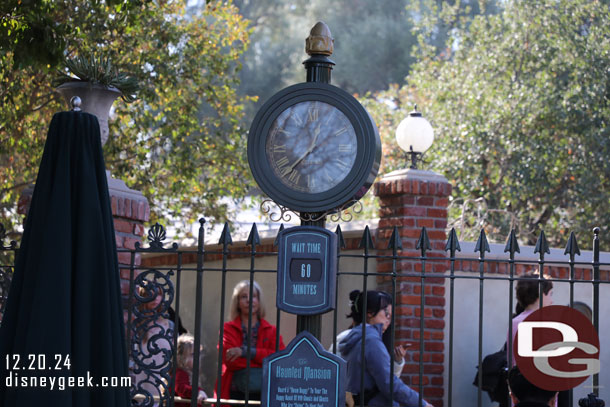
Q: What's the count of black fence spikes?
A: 12